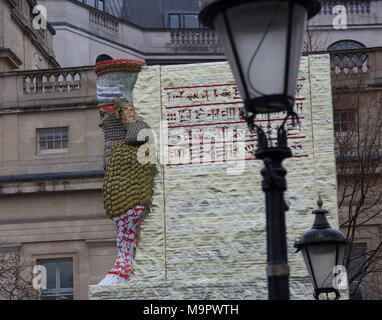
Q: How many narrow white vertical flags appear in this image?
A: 0